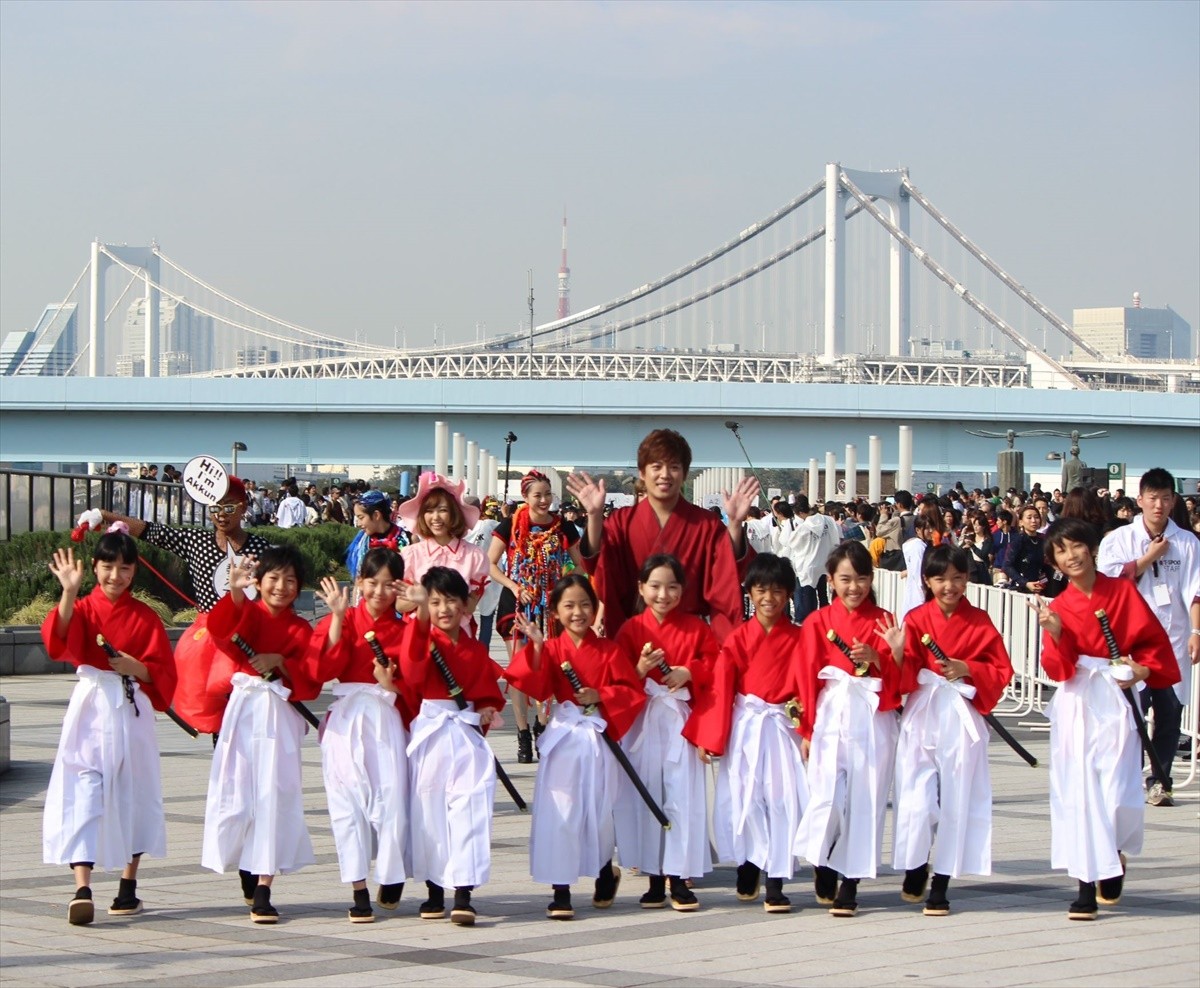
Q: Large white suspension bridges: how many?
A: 1